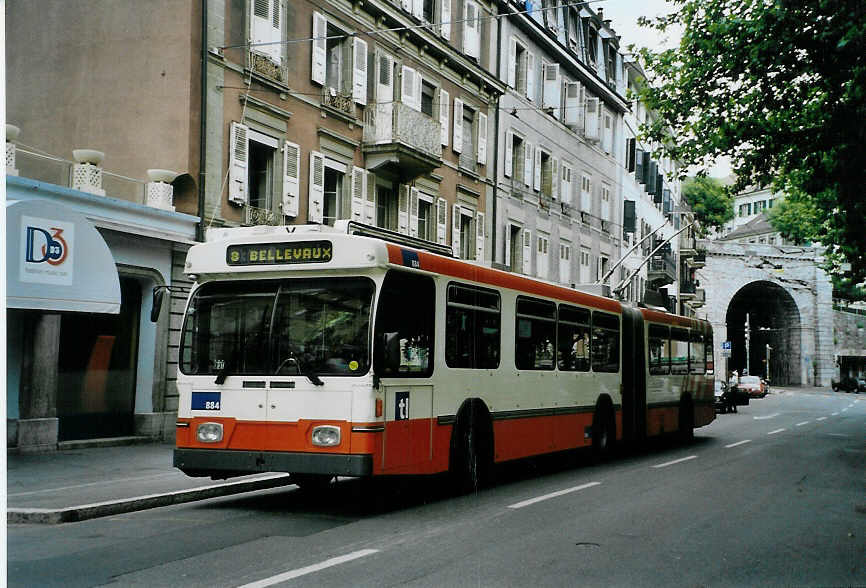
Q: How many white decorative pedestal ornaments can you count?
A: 3